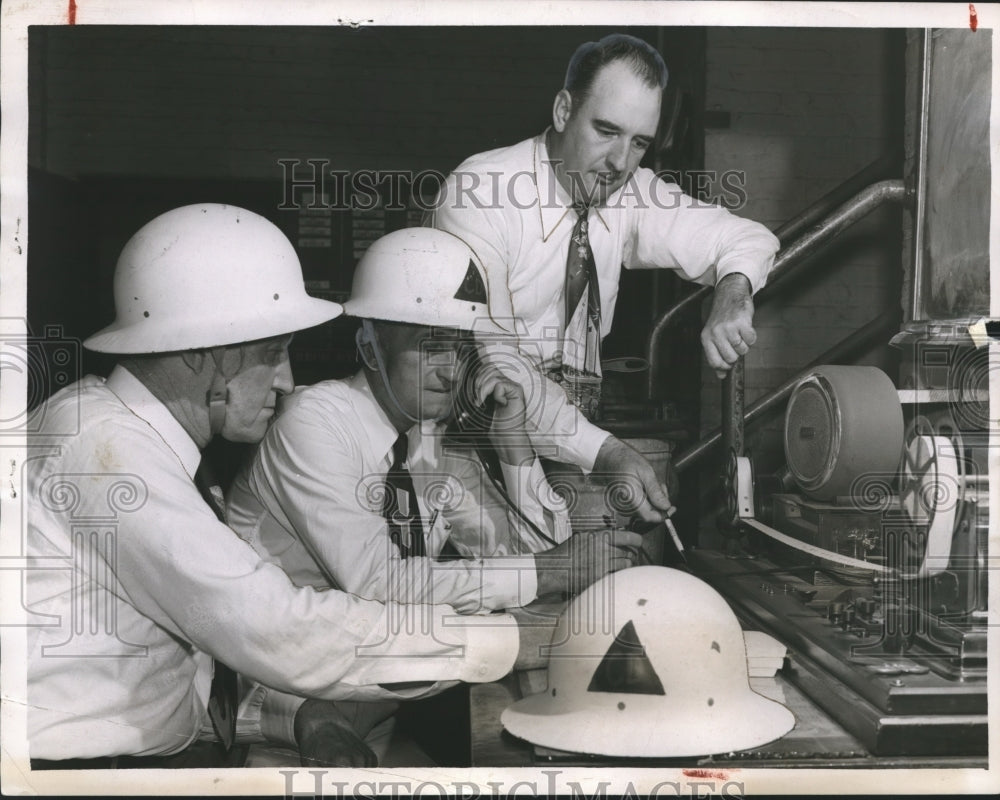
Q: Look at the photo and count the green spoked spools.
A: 0